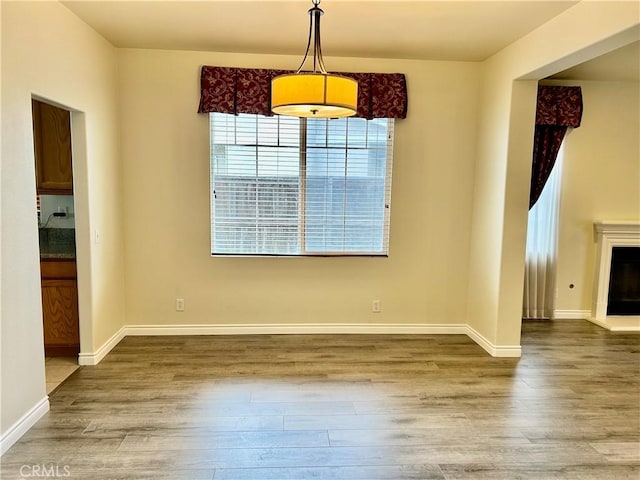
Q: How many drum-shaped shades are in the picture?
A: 1